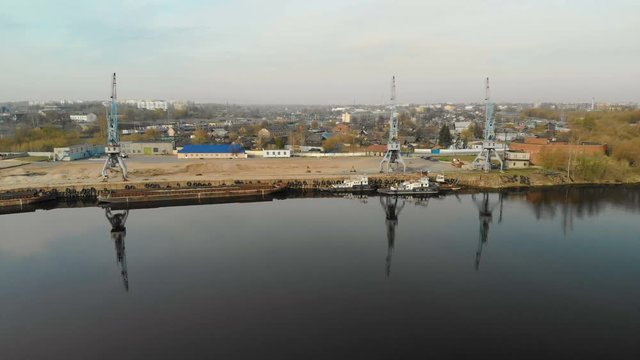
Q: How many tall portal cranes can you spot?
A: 3